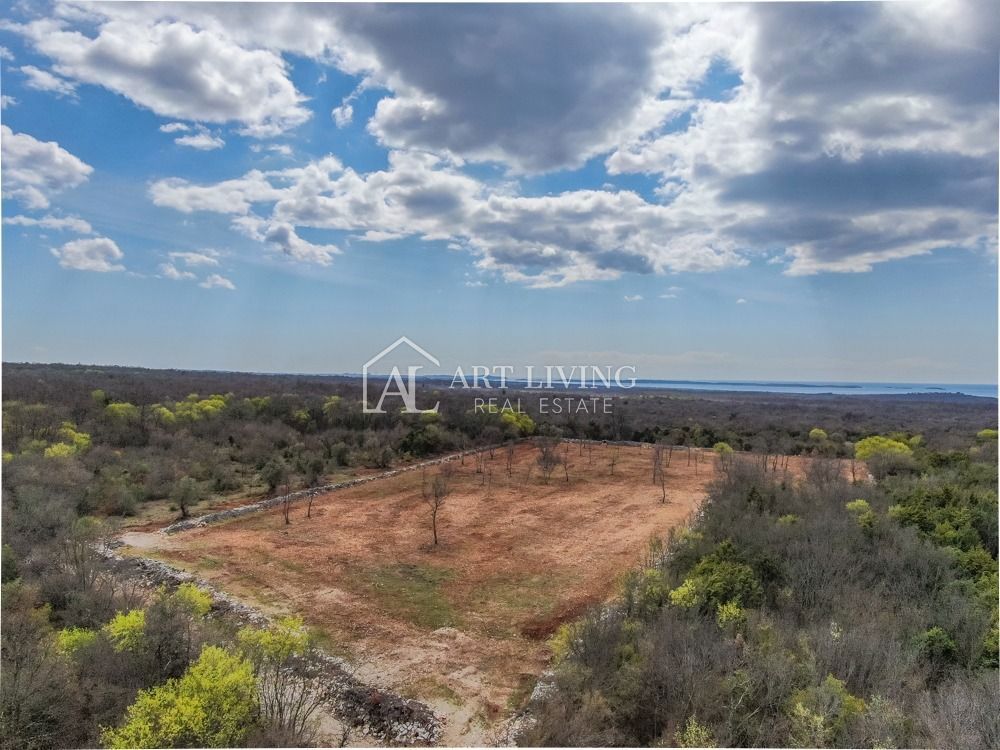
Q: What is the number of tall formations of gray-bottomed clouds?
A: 2